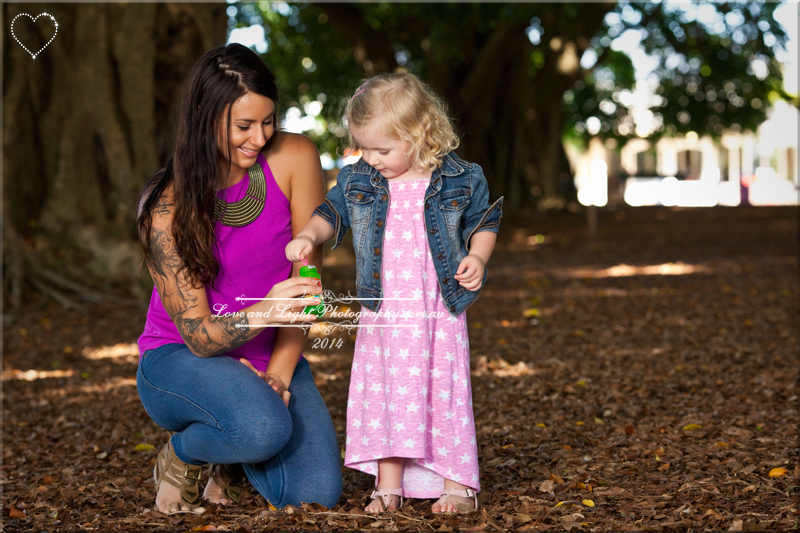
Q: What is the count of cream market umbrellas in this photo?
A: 0